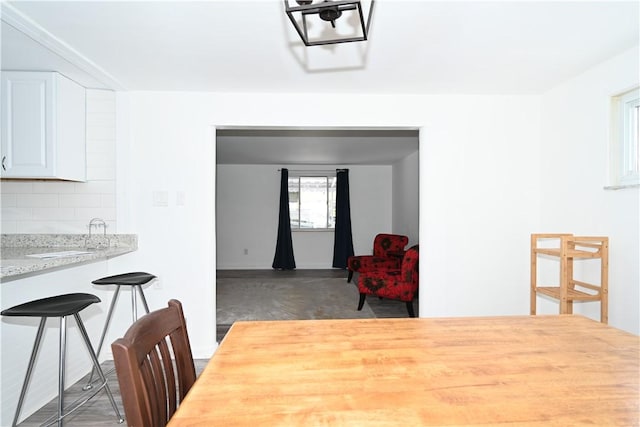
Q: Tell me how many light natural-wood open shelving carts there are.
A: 1